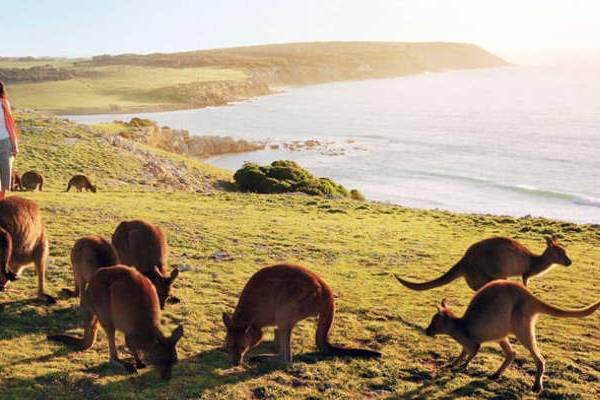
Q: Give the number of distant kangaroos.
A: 3